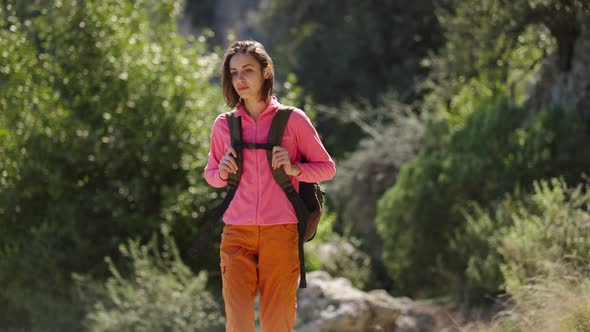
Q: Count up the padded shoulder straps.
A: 2